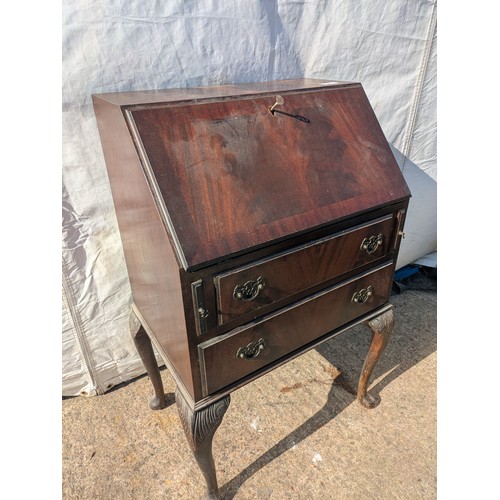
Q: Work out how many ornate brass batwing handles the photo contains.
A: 4